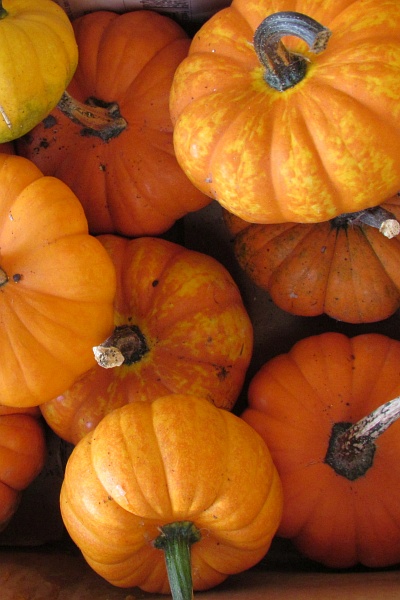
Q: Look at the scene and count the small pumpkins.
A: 9